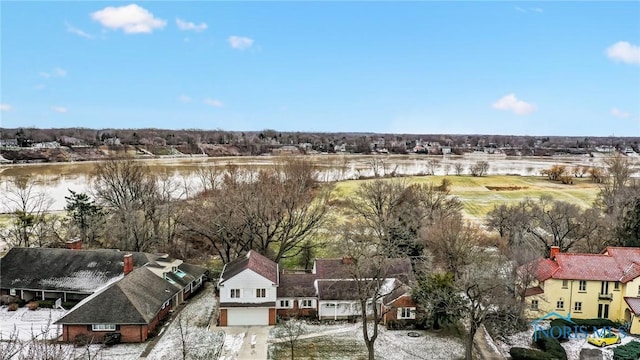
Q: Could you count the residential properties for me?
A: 3